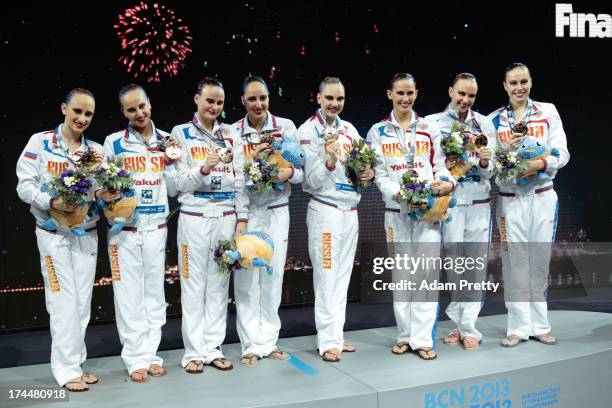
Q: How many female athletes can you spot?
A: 8